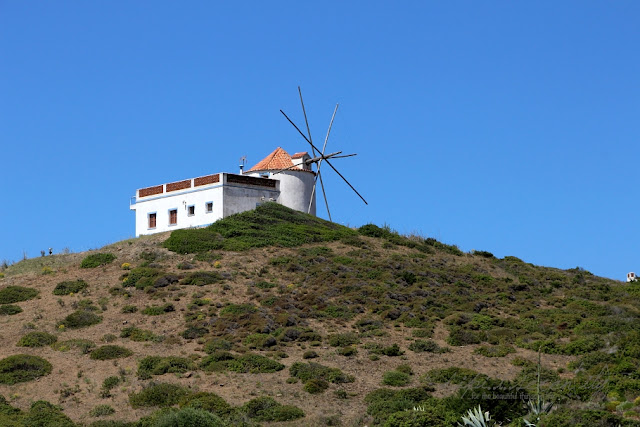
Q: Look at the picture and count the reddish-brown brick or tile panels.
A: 4